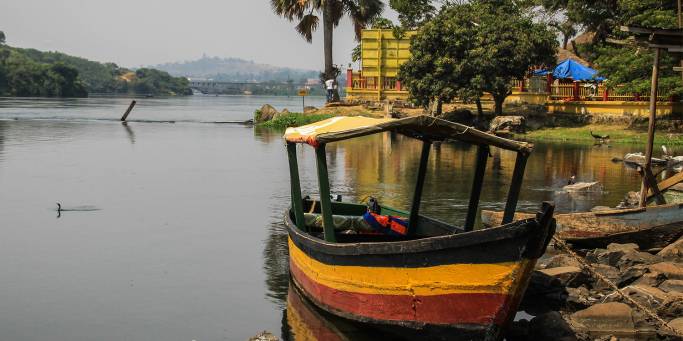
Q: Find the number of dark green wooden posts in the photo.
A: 5